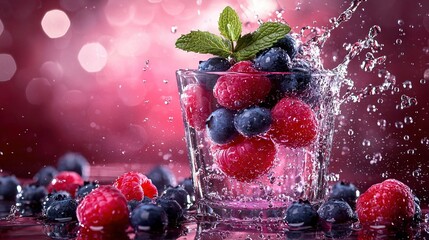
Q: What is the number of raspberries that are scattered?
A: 4